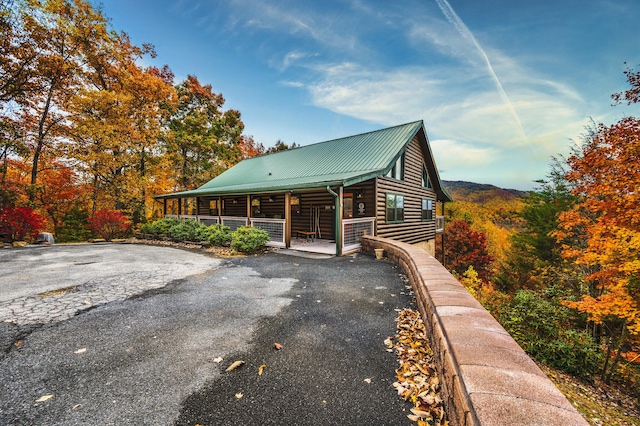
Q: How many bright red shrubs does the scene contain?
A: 2